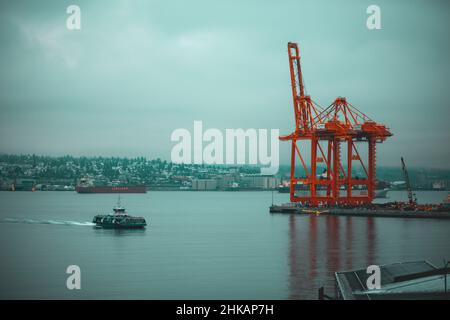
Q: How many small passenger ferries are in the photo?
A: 1